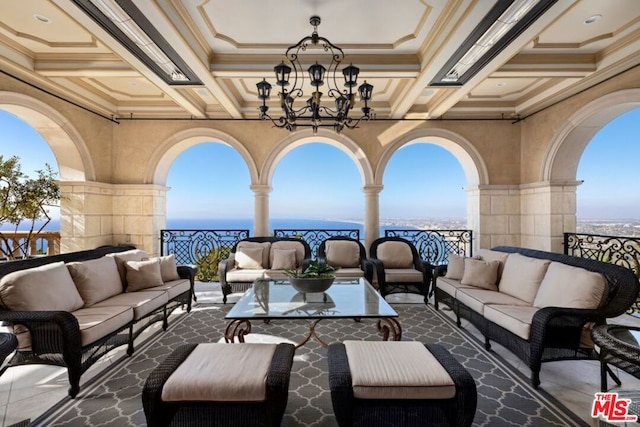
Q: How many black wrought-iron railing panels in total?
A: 4